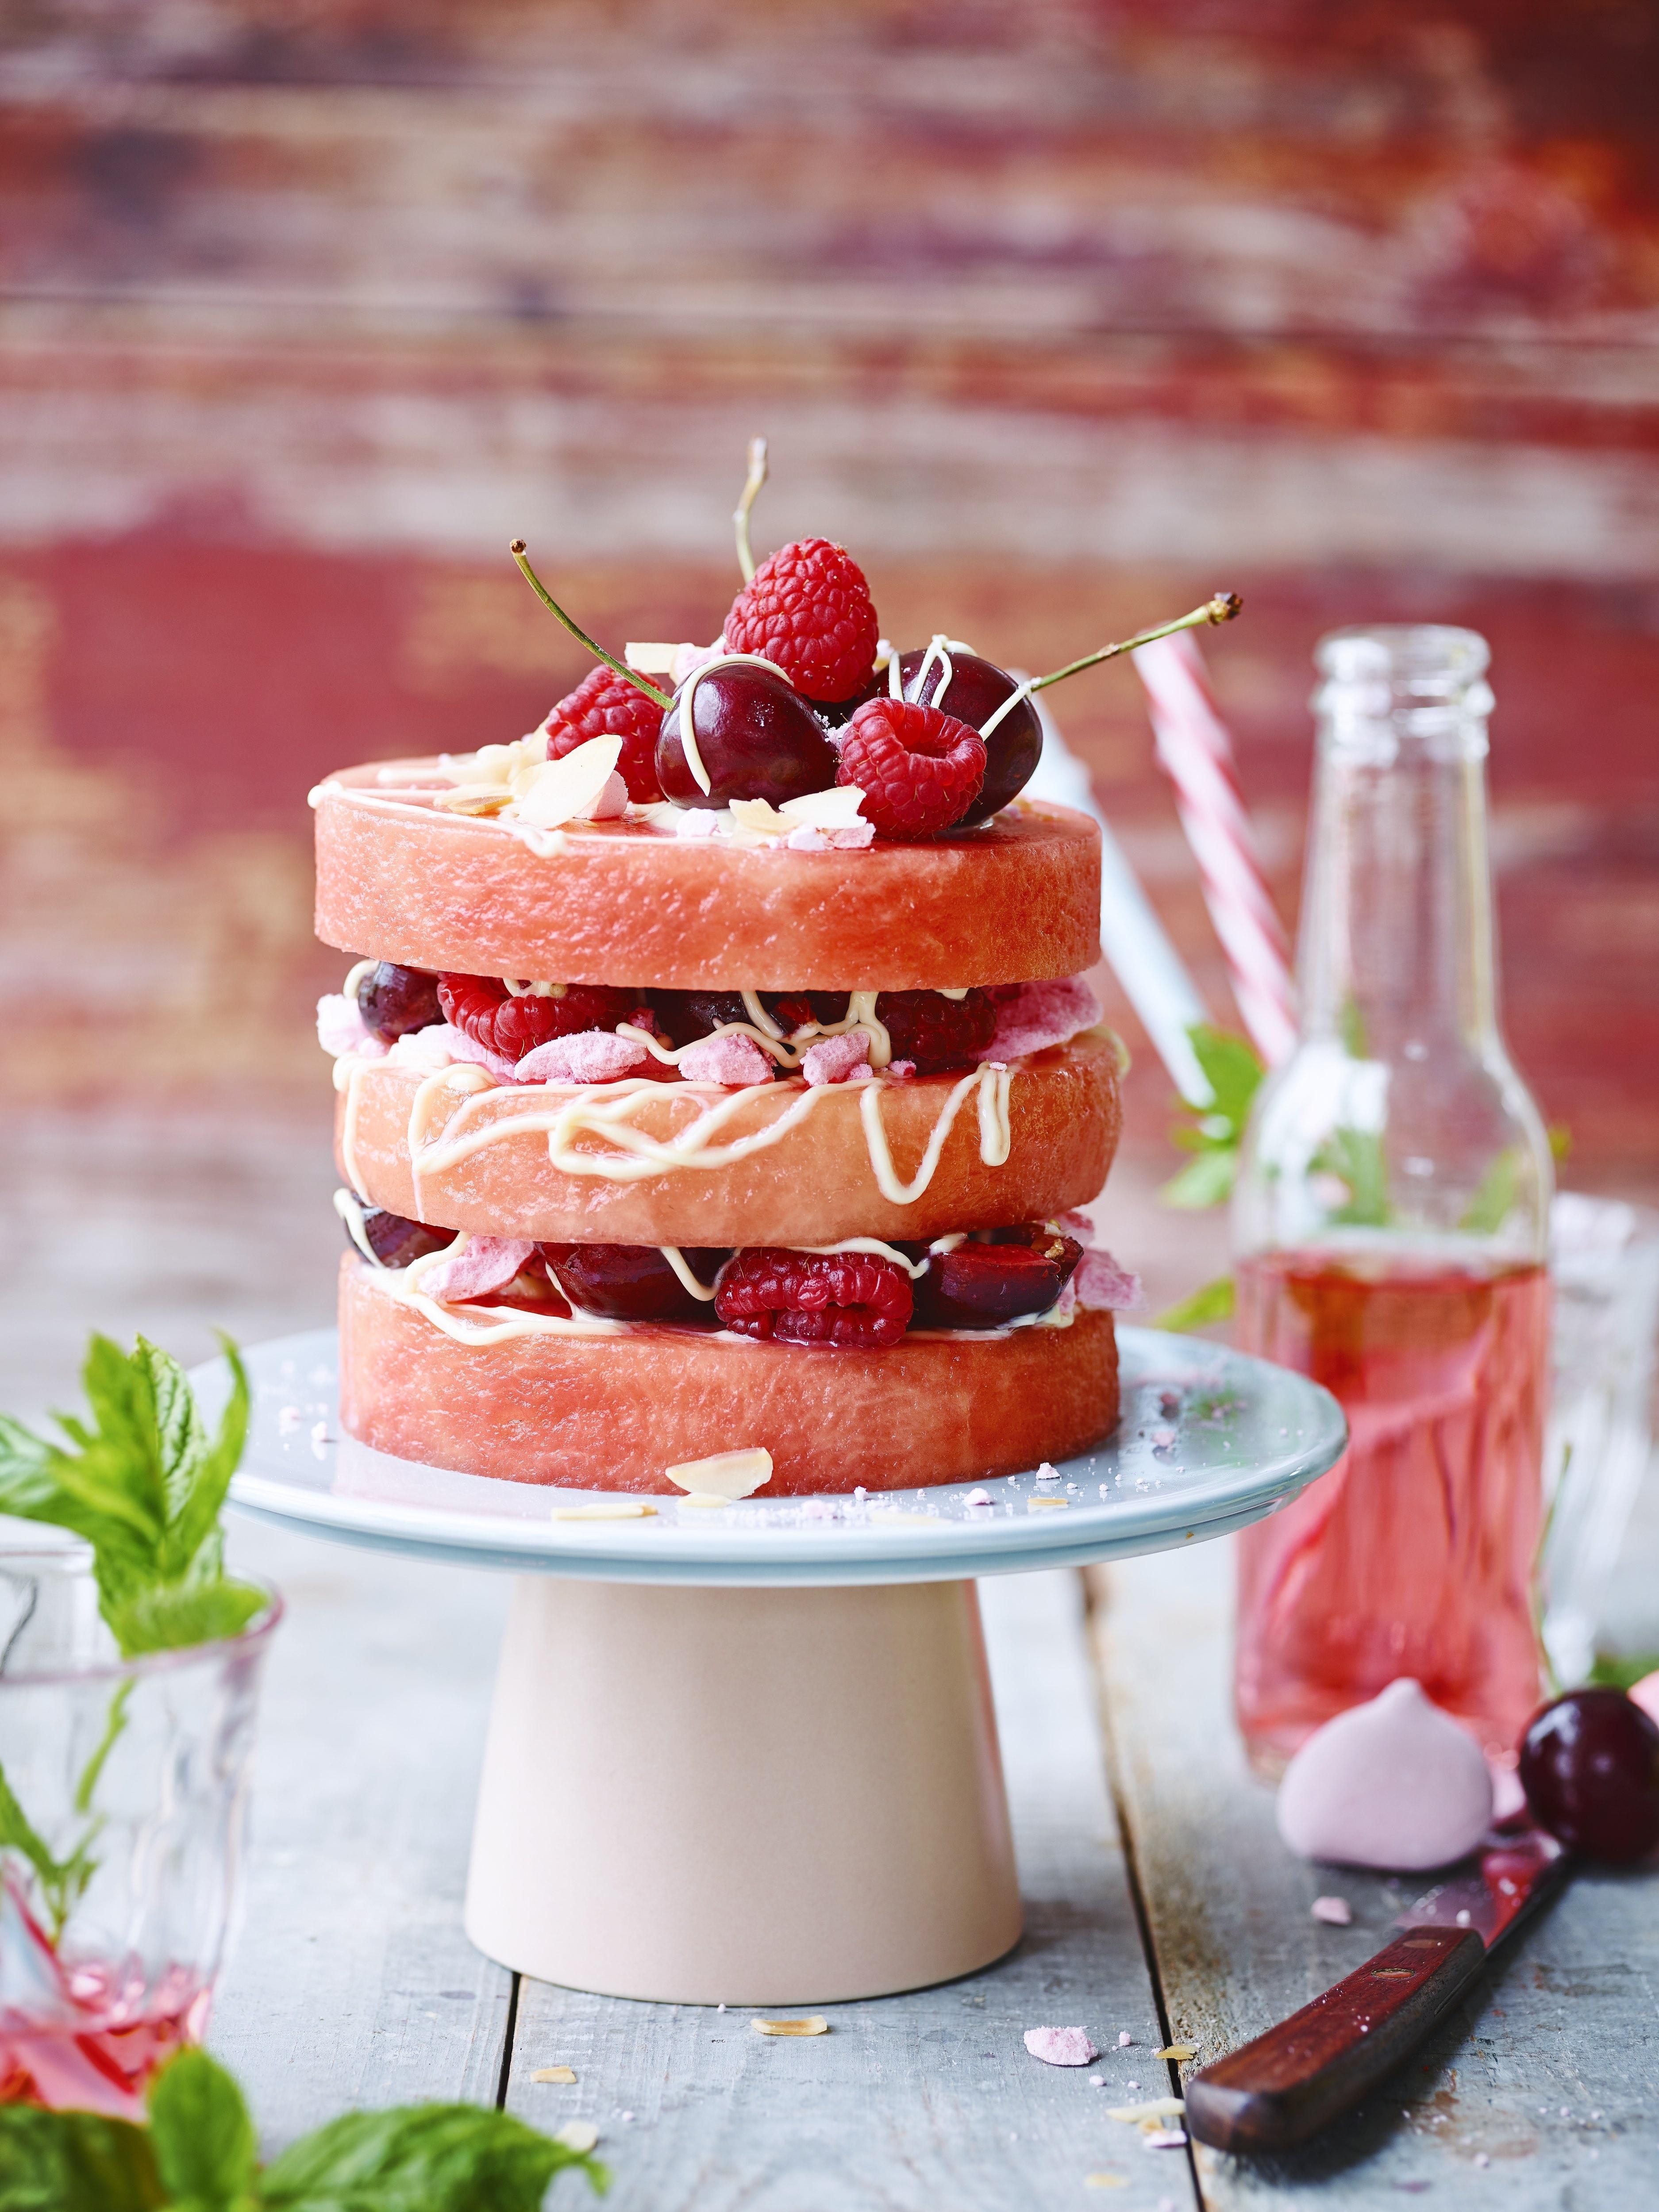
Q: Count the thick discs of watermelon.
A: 3